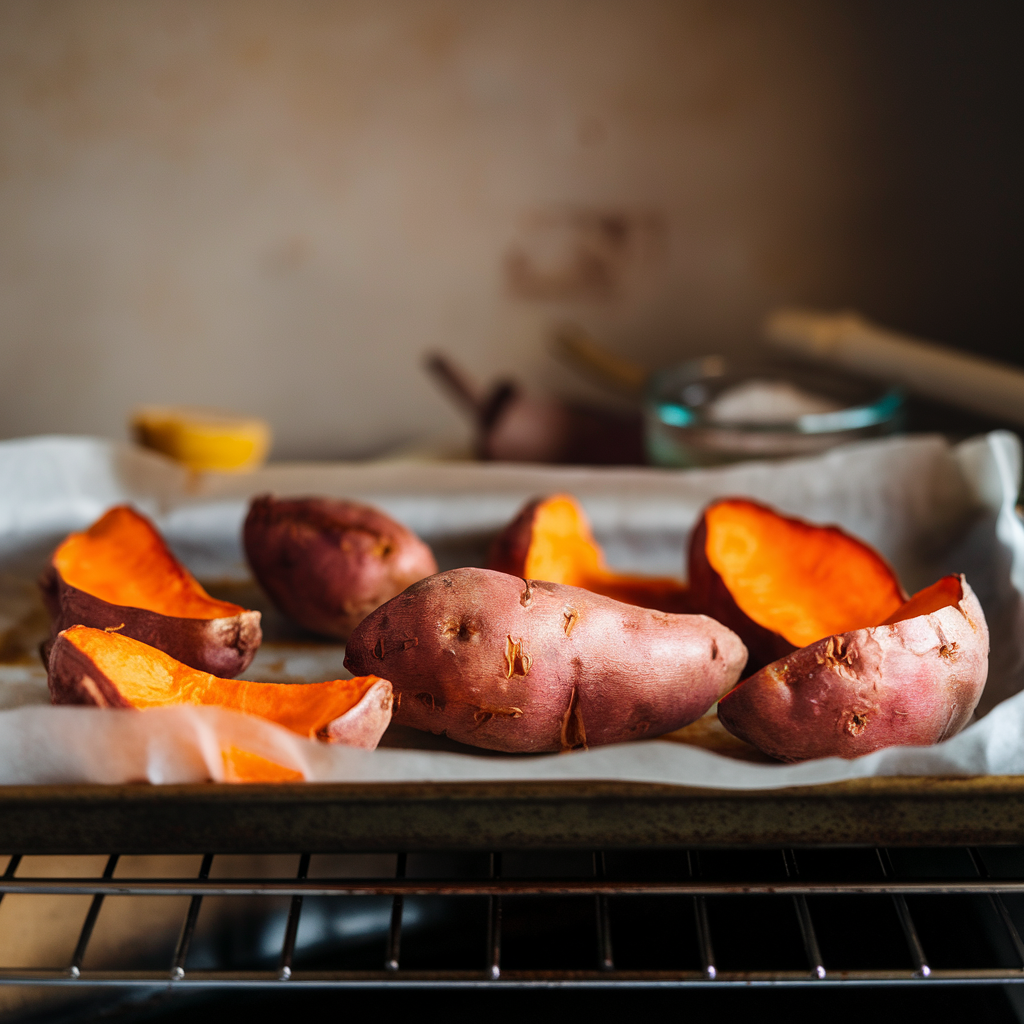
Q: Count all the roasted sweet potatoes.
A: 7